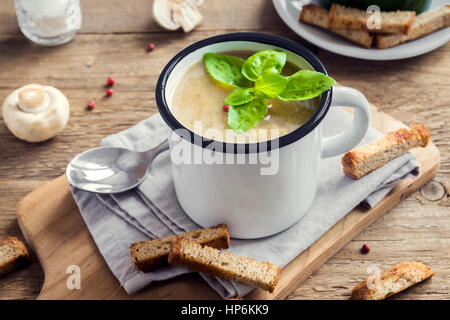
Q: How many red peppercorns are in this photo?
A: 6